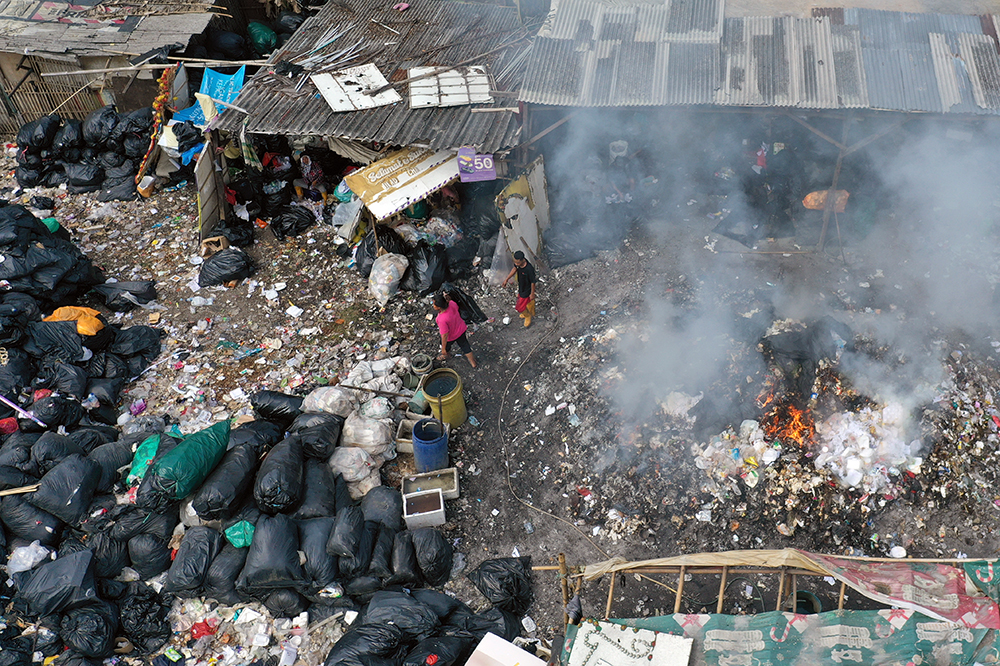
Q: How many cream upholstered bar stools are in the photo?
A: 0